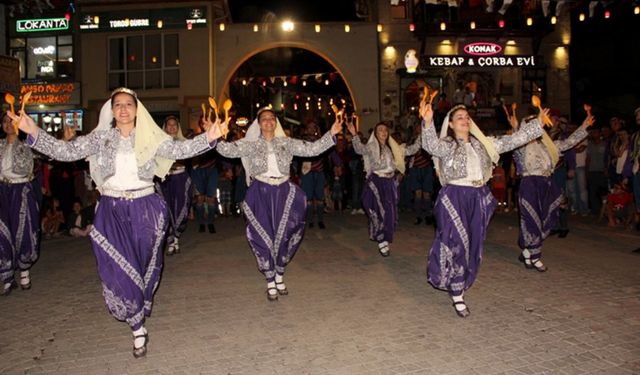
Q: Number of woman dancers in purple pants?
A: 7